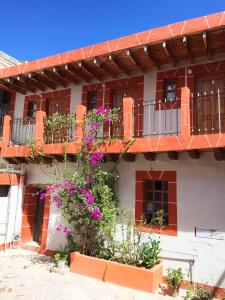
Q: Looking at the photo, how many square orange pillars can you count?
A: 5